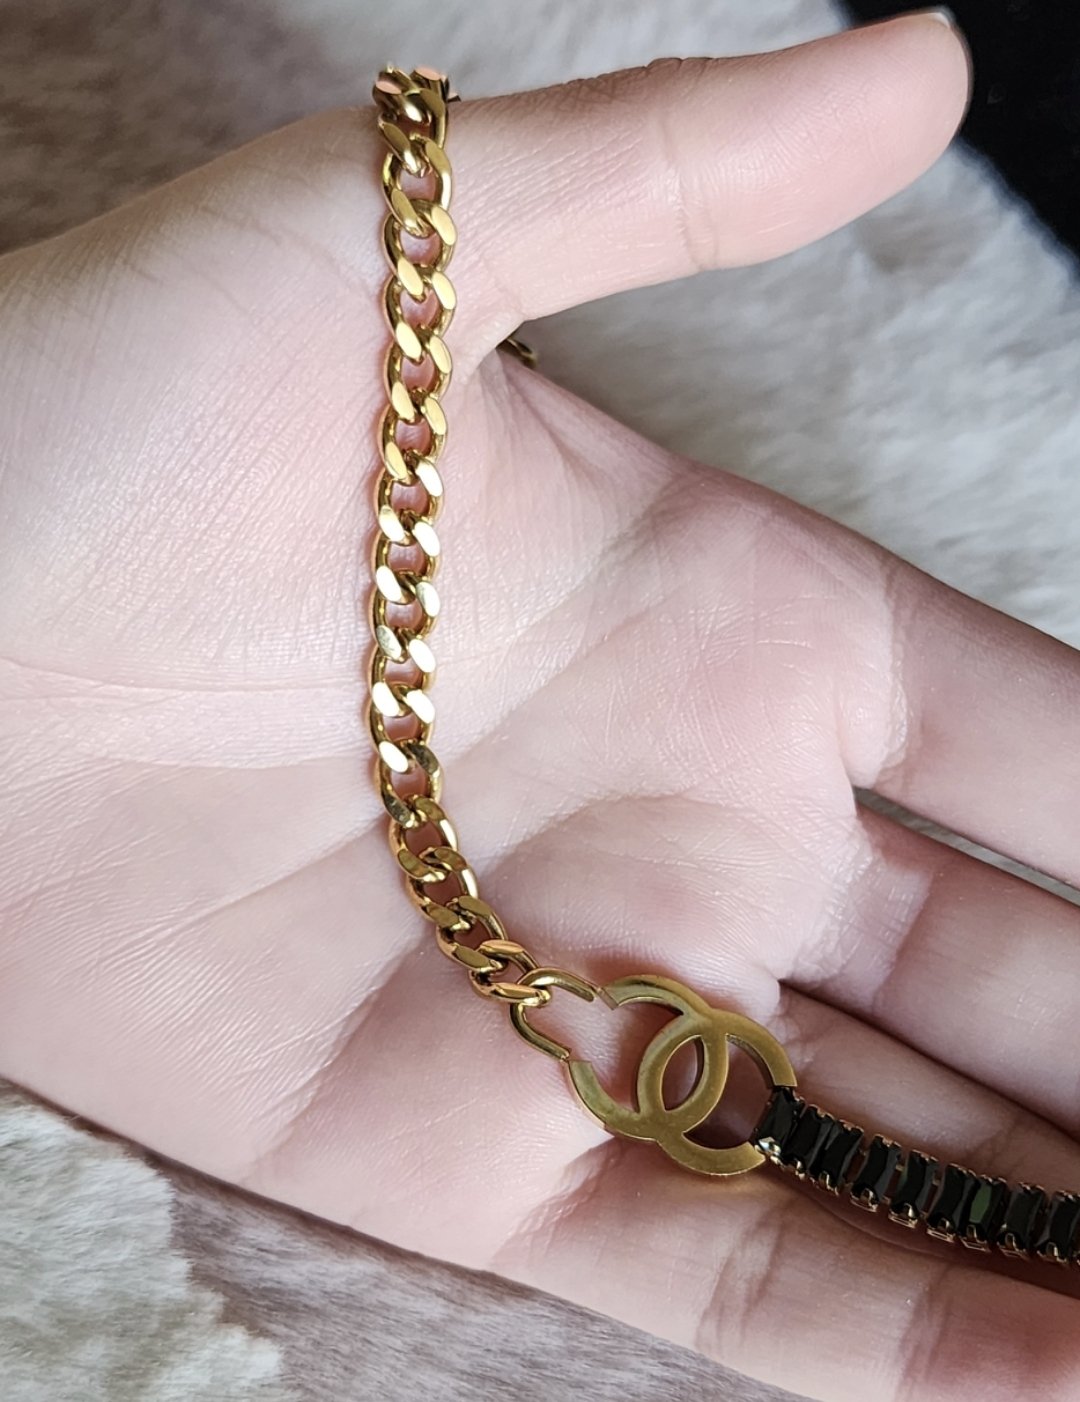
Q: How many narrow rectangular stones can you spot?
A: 9